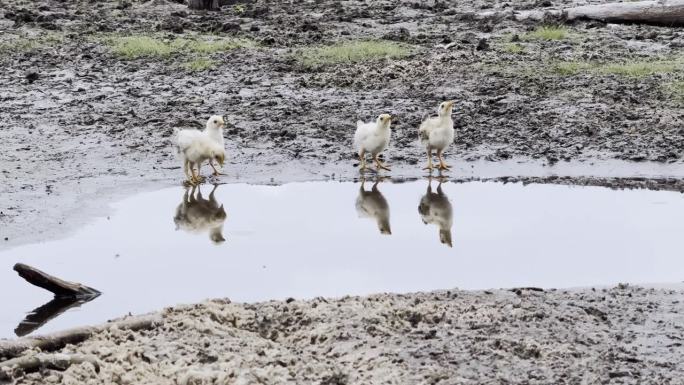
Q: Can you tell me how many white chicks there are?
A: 4